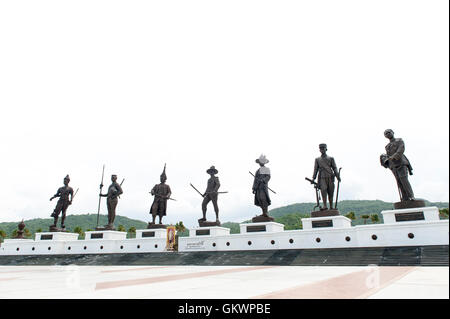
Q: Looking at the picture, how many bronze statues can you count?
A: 7